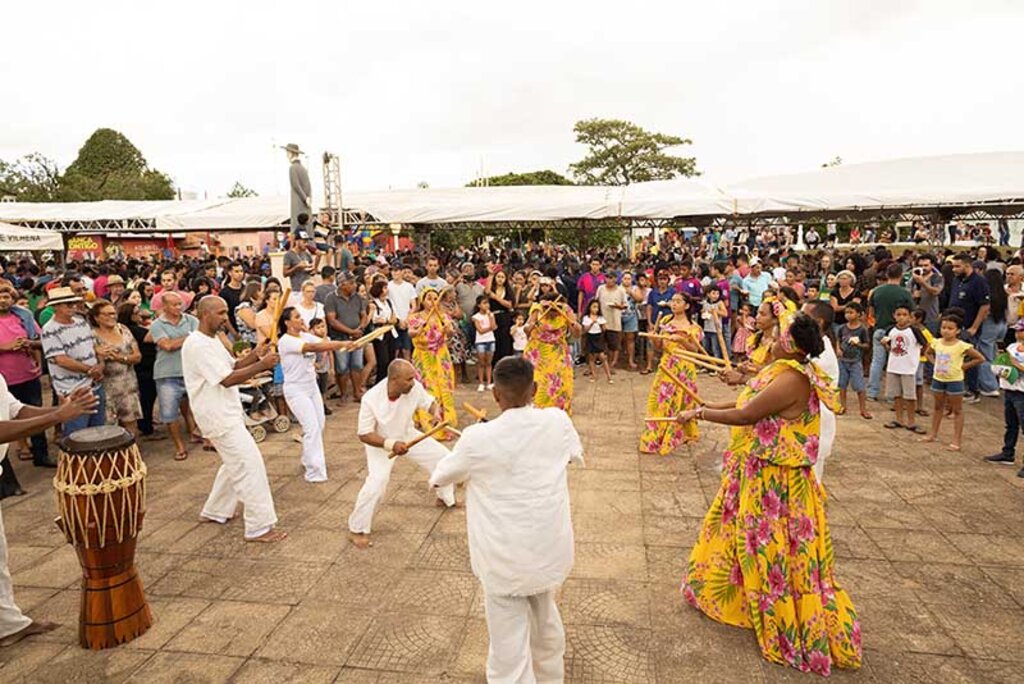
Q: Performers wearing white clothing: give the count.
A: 6